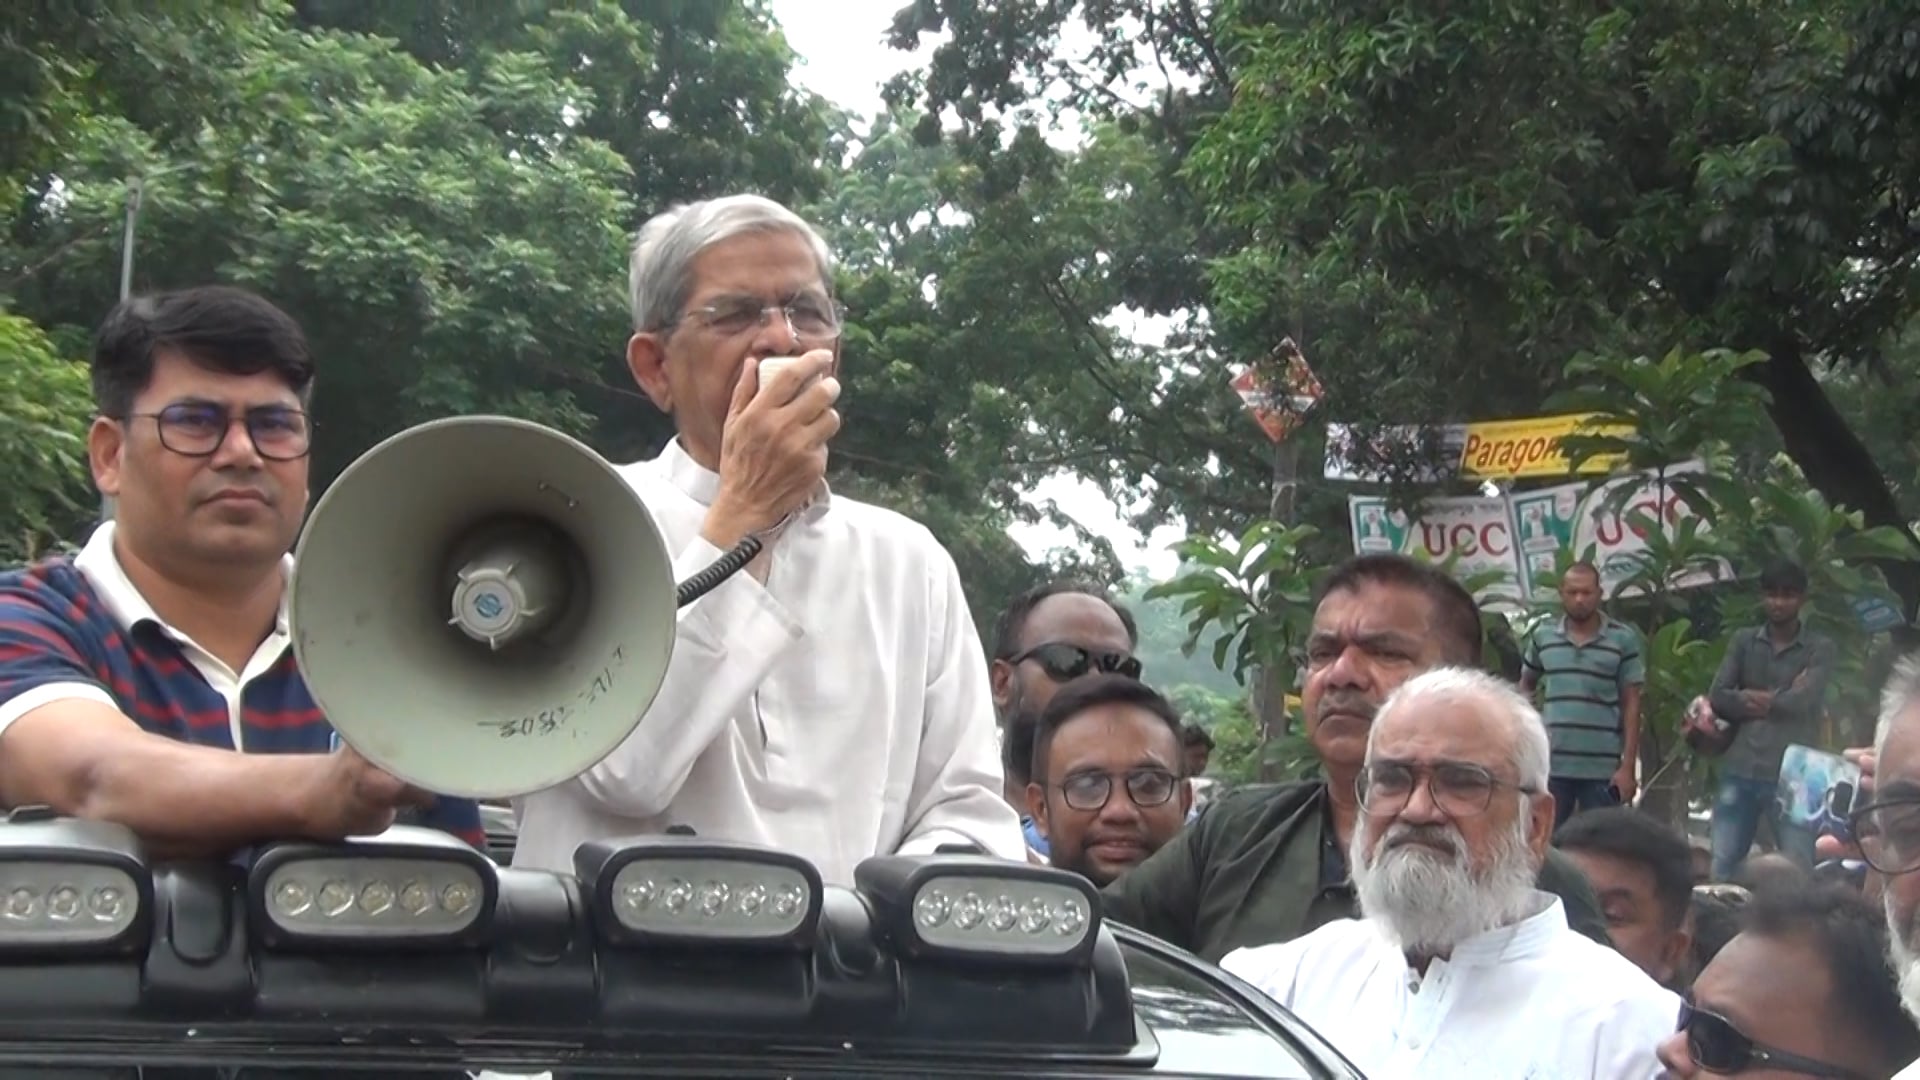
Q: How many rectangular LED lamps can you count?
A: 4